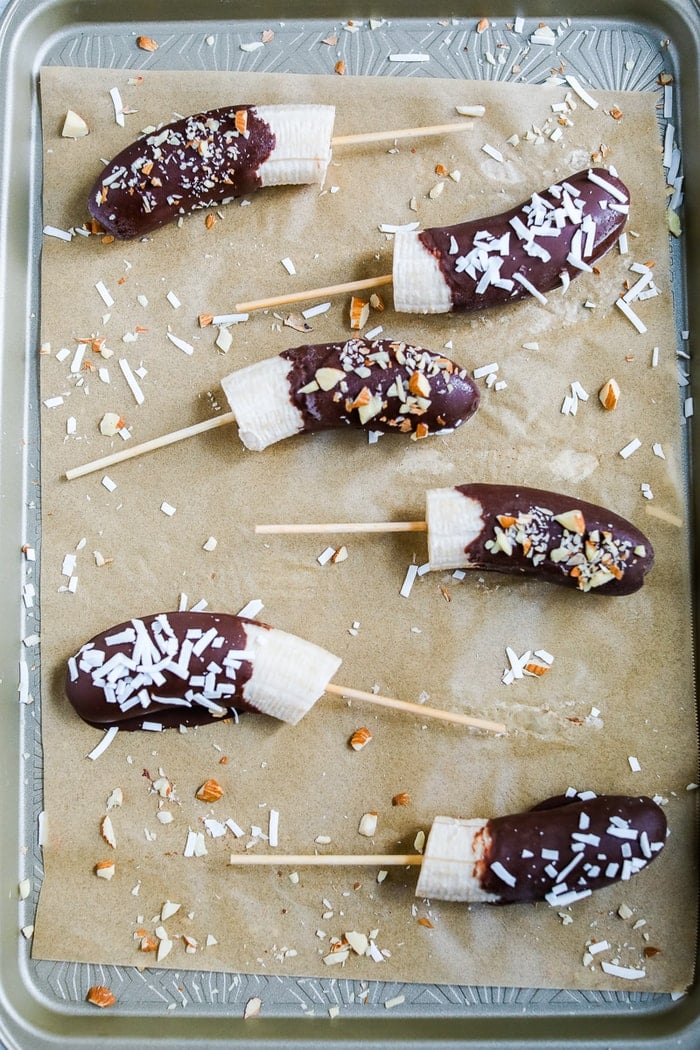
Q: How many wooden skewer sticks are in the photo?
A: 6